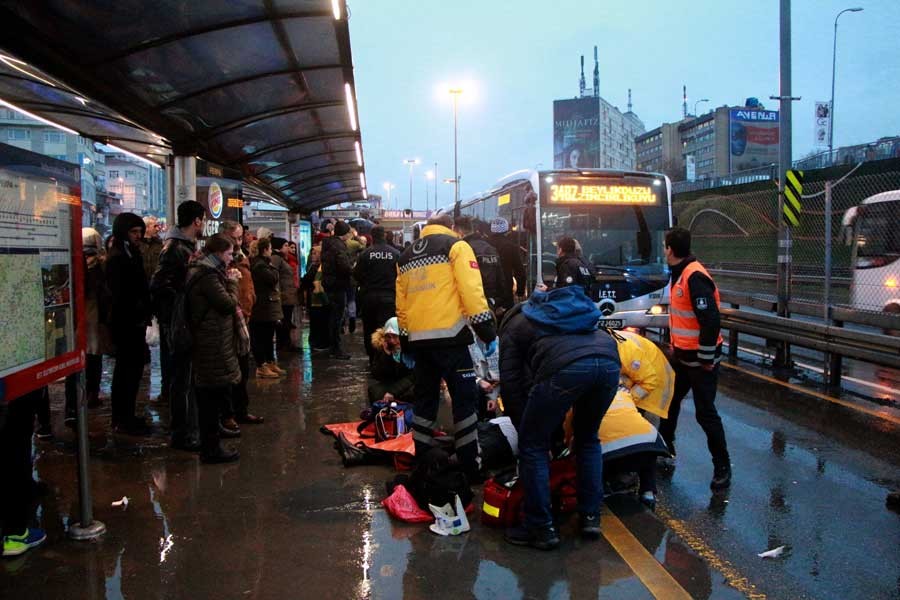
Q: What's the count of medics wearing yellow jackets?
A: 3